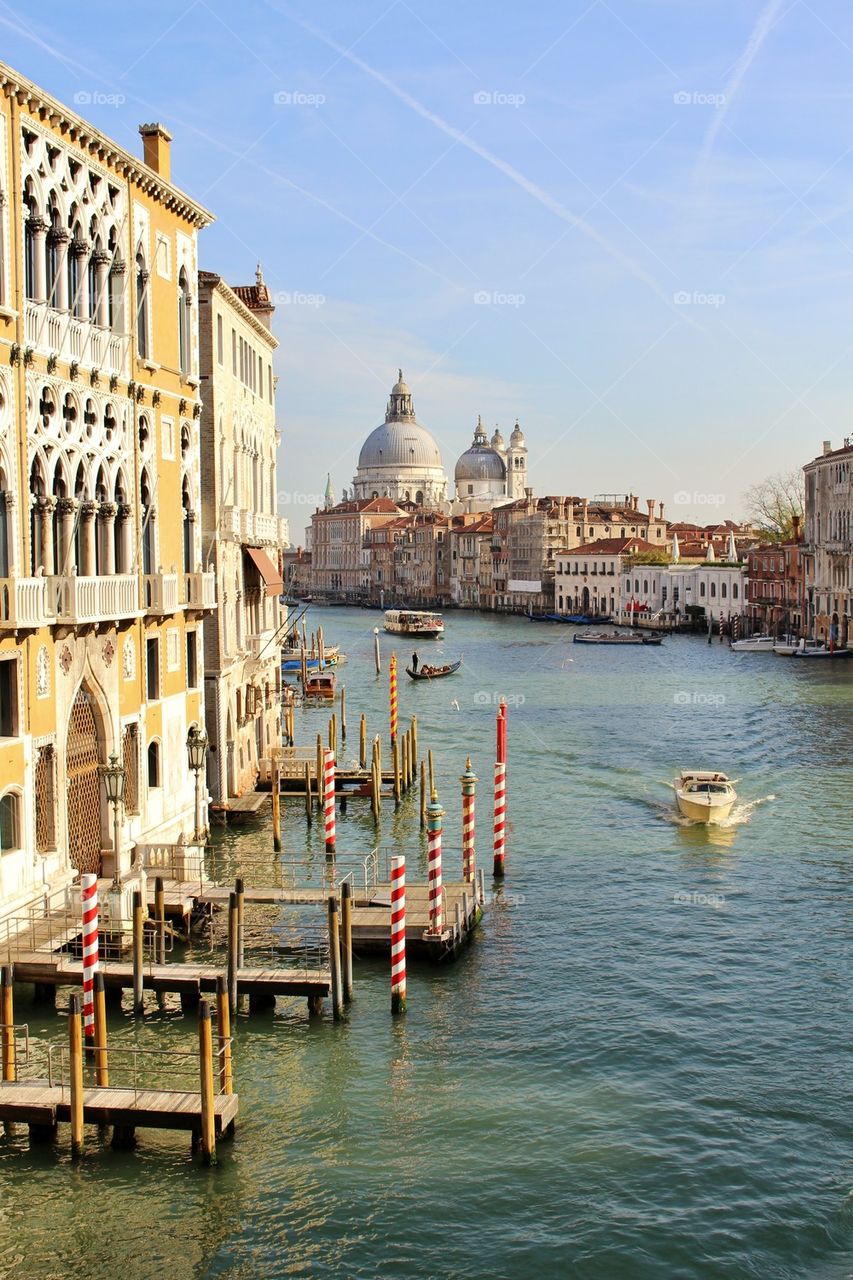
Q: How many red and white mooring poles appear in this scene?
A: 6